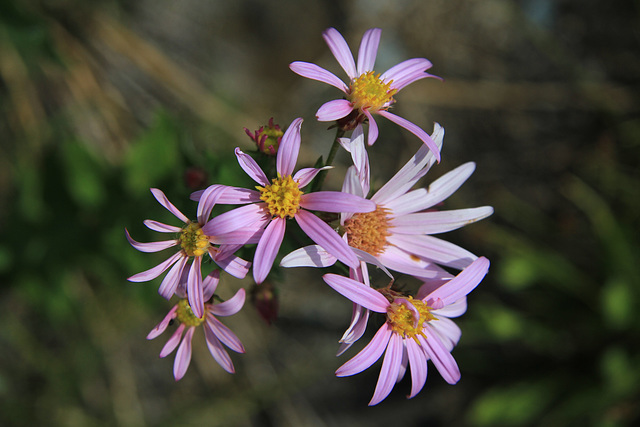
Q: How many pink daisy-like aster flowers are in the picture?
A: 6